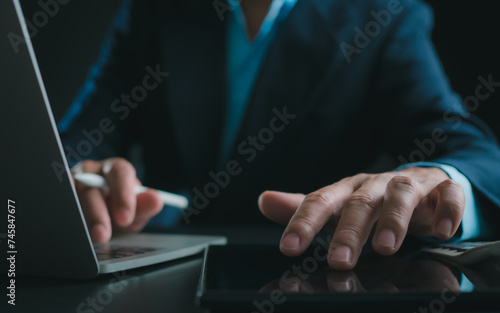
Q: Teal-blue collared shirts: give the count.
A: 1